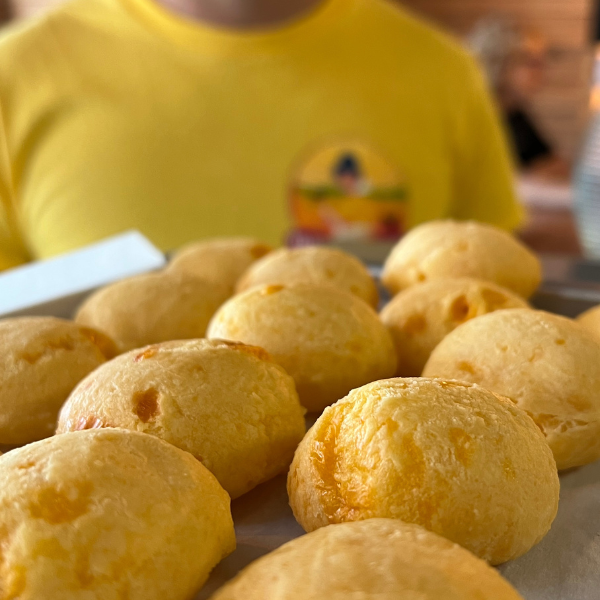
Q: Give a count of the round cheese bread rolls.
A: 13